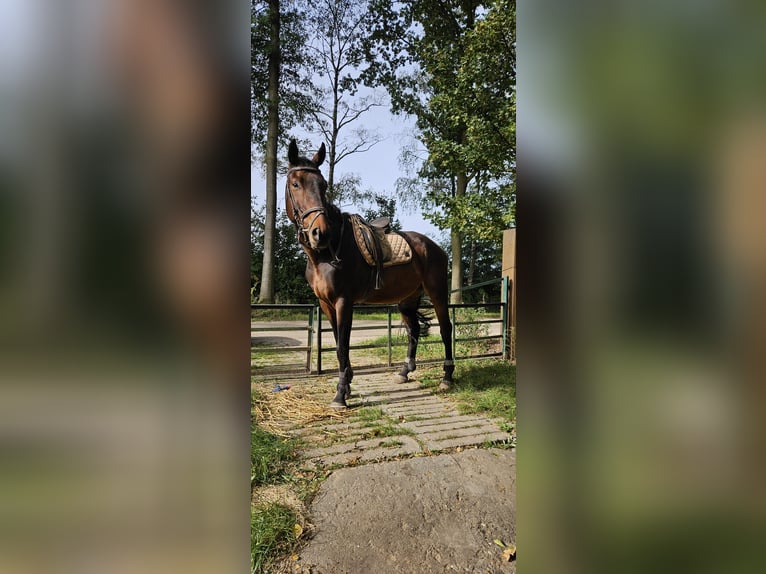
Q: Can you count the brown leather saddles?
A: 1